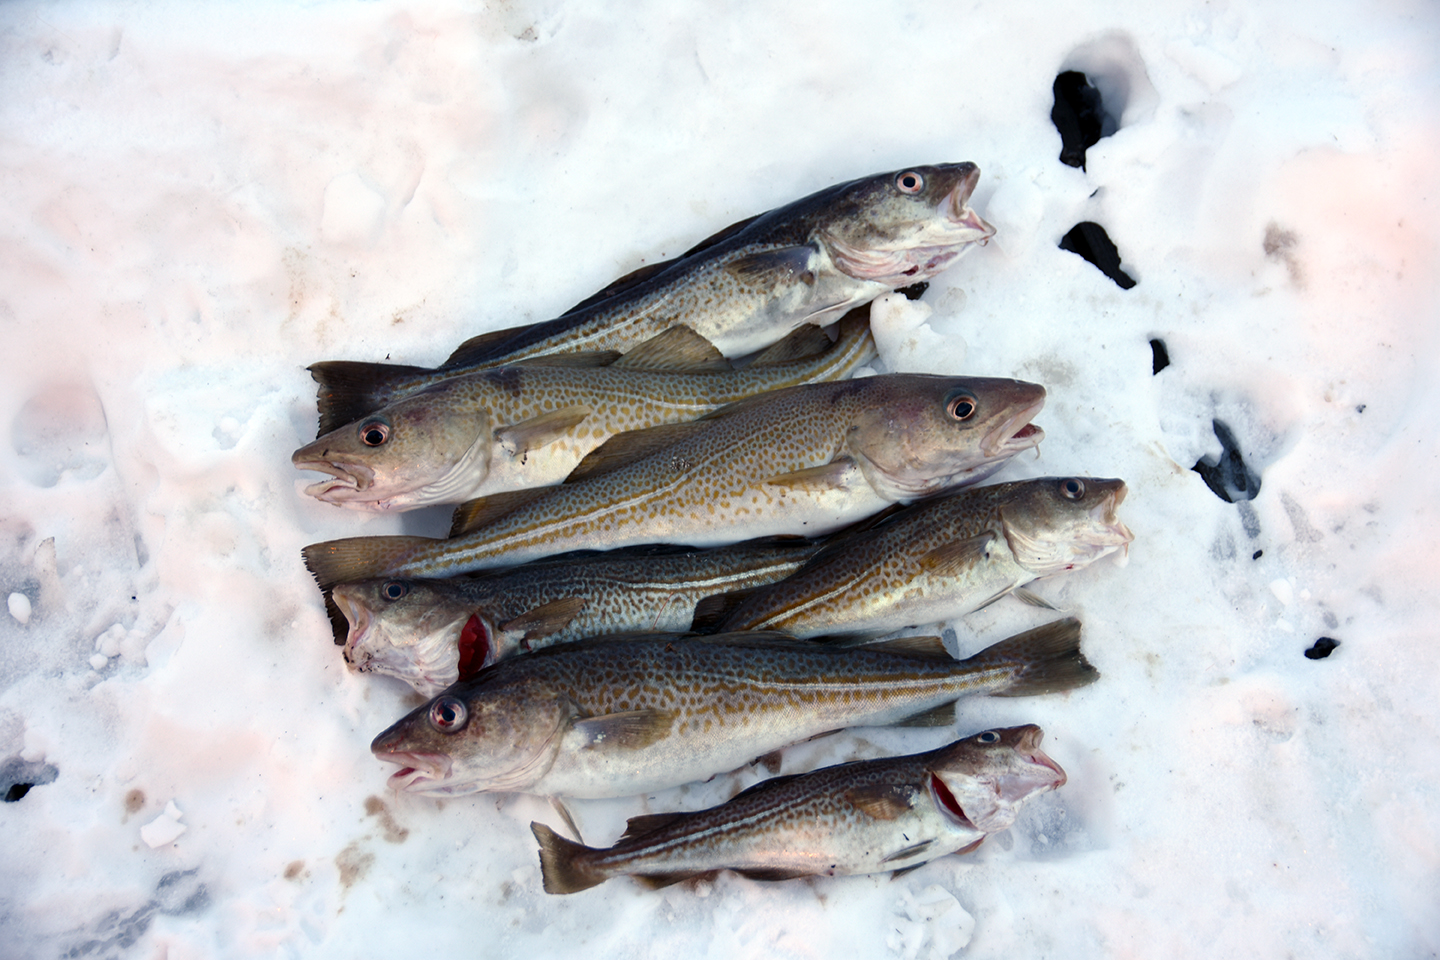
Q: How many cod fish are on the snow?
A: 7